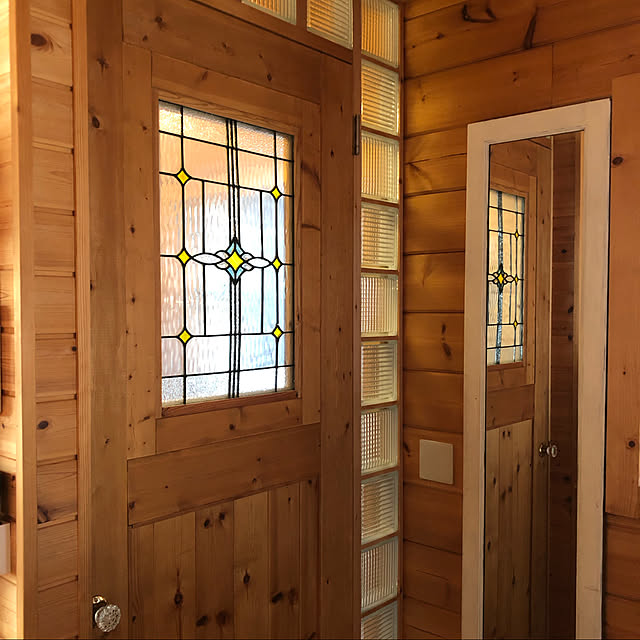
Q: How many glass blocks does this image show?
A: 12